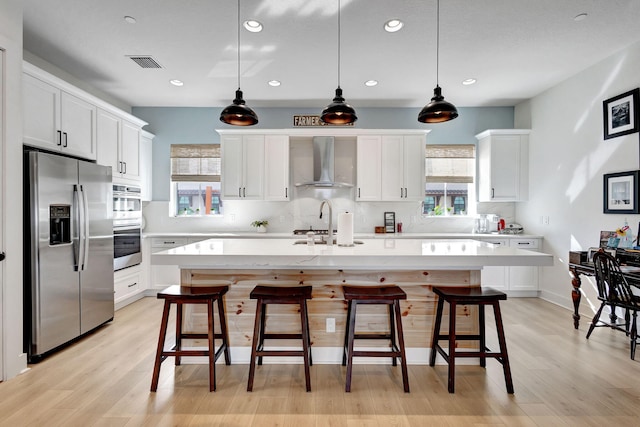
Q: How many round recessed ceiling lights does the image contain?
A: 6